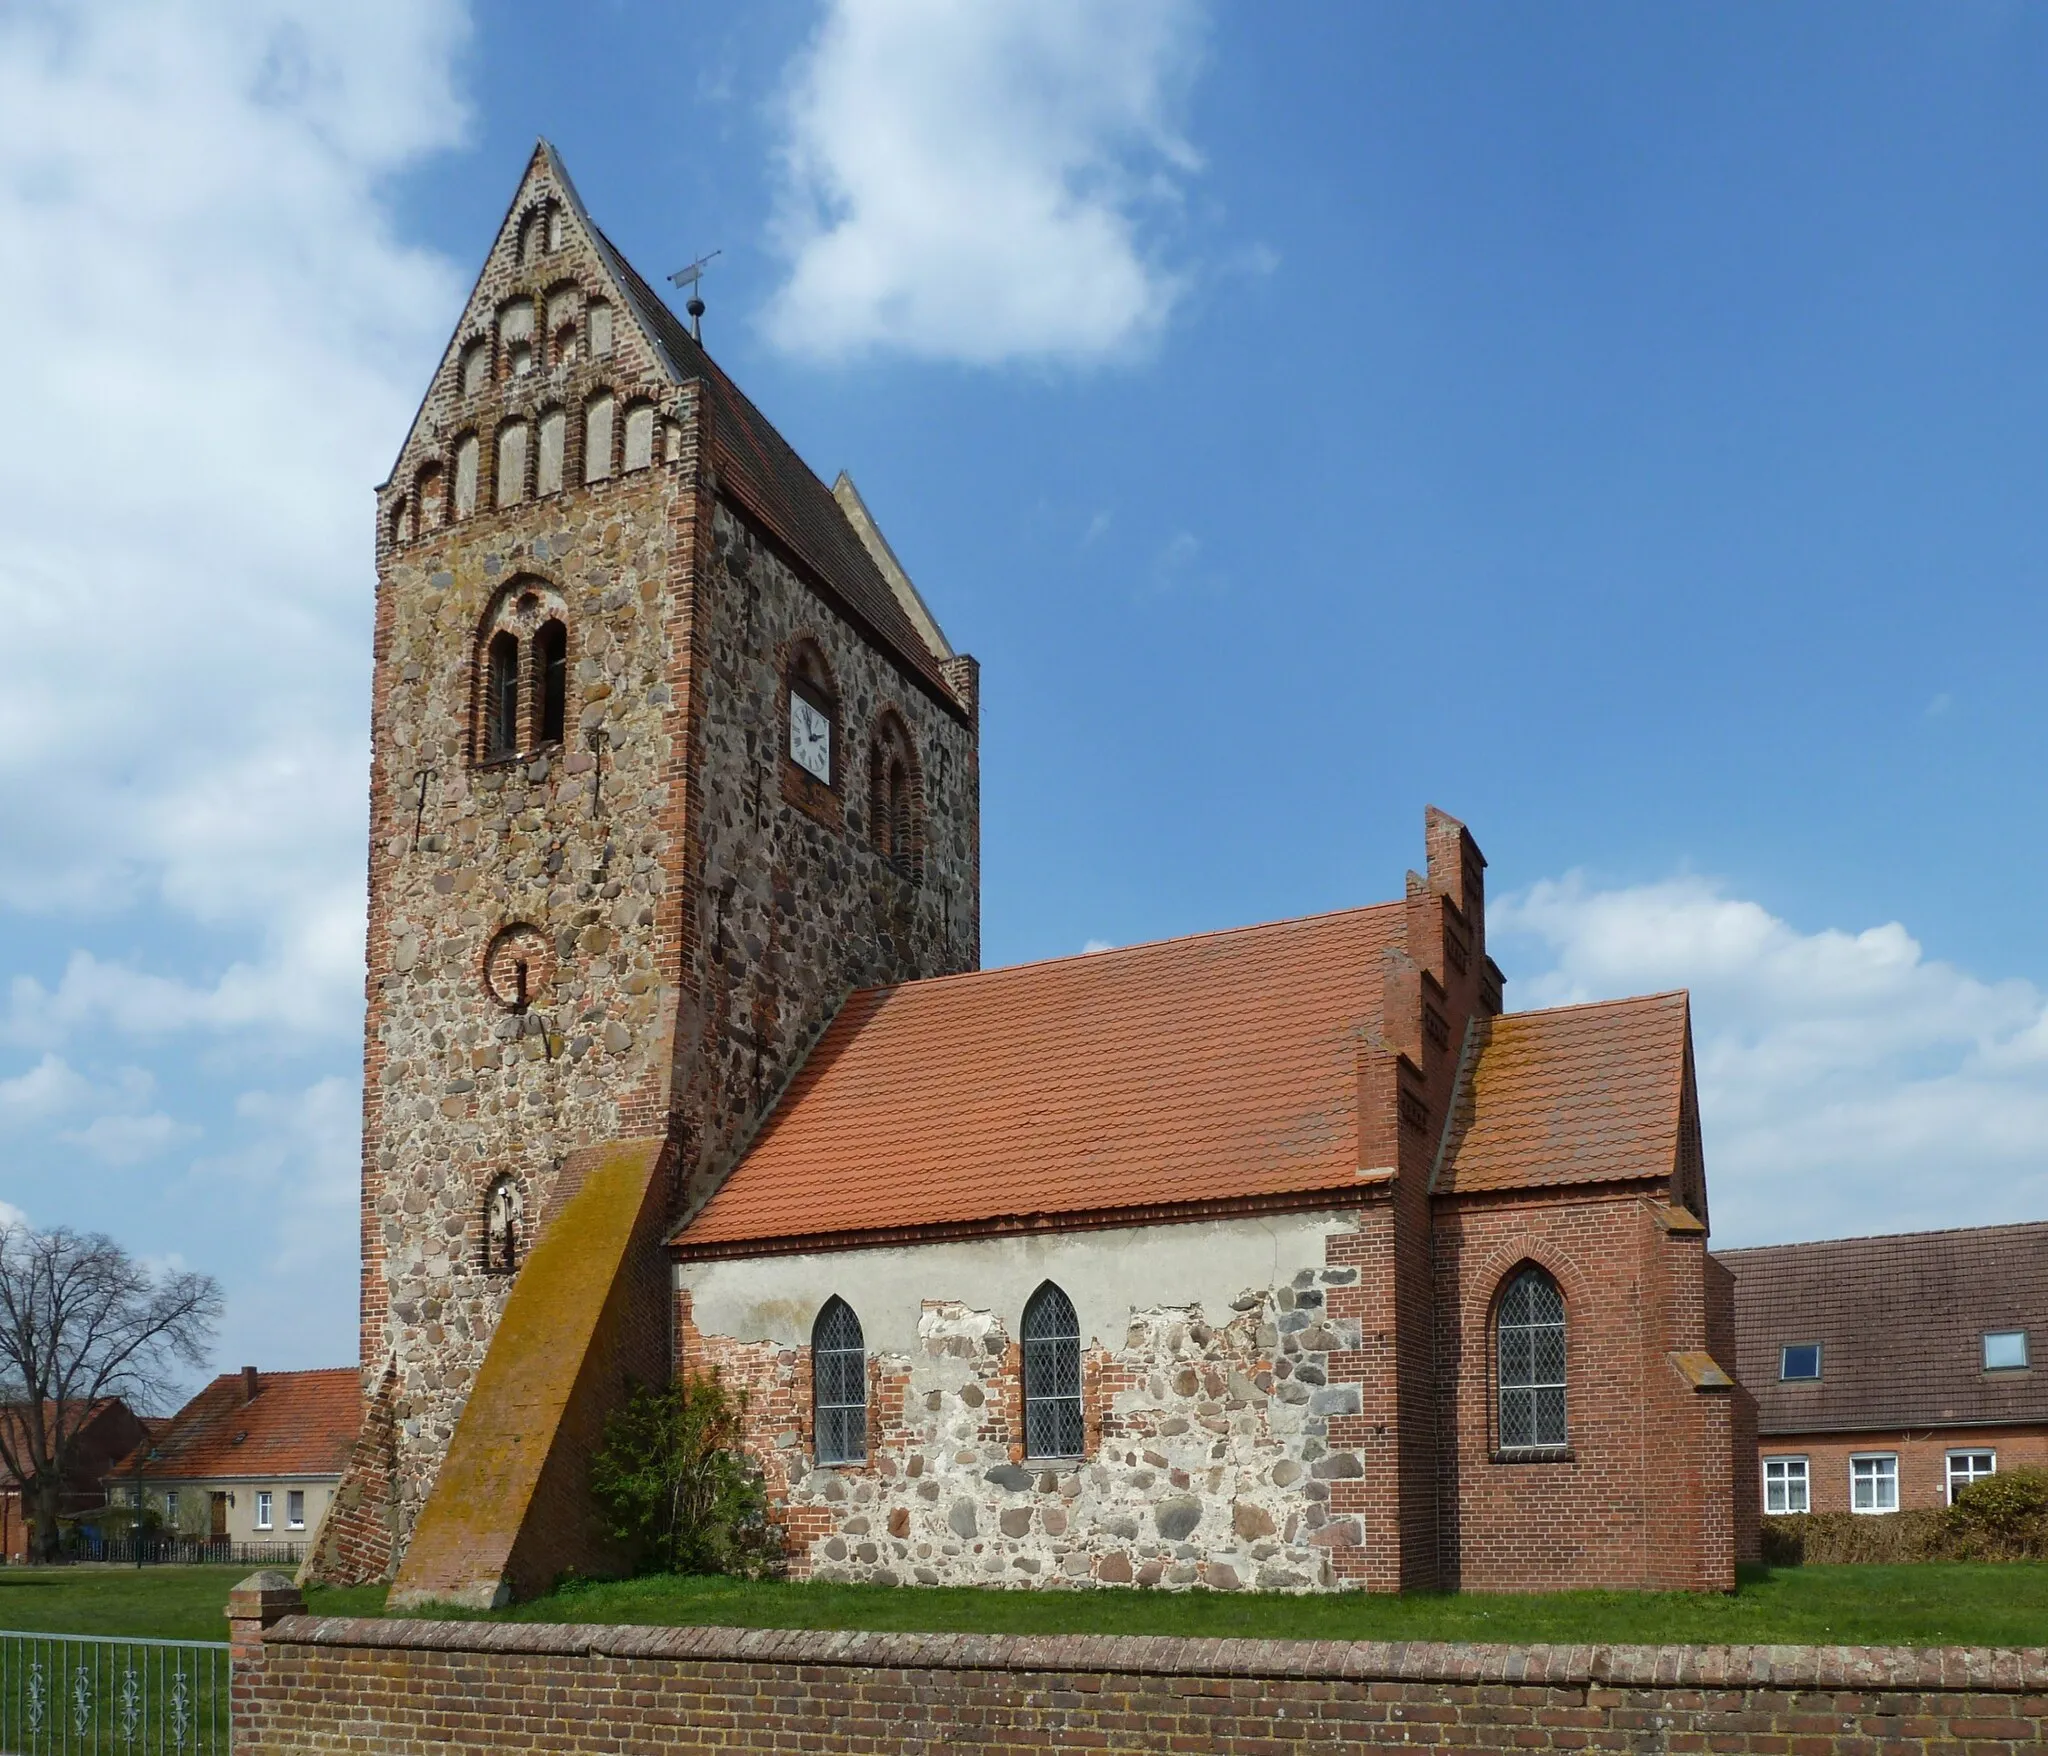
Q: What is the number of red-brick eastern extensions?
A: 1